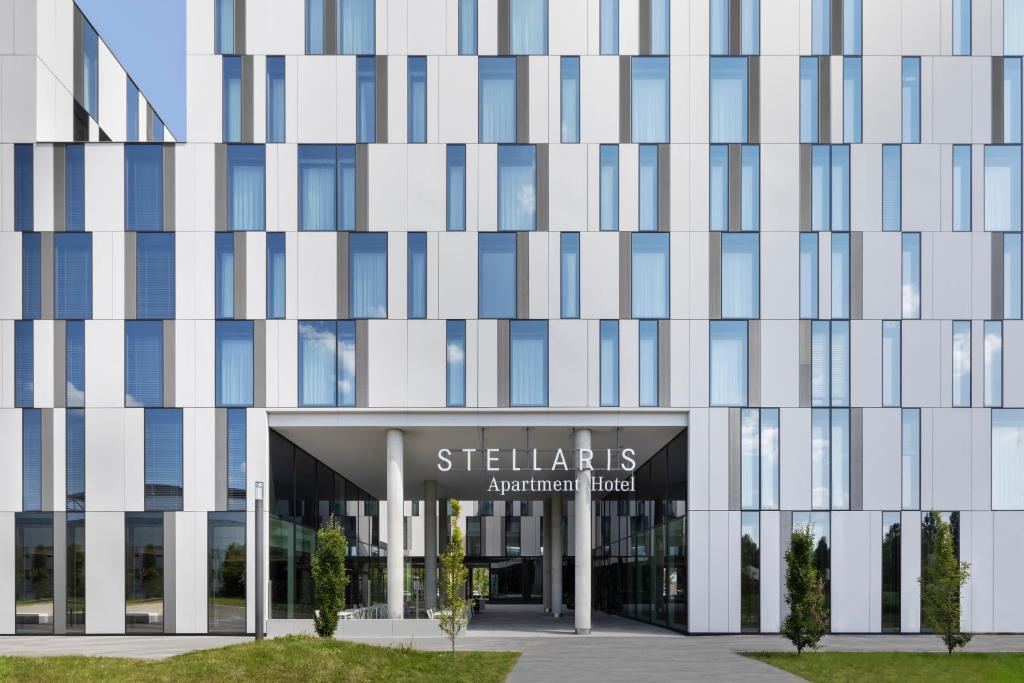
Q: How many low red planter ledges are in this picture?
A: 0